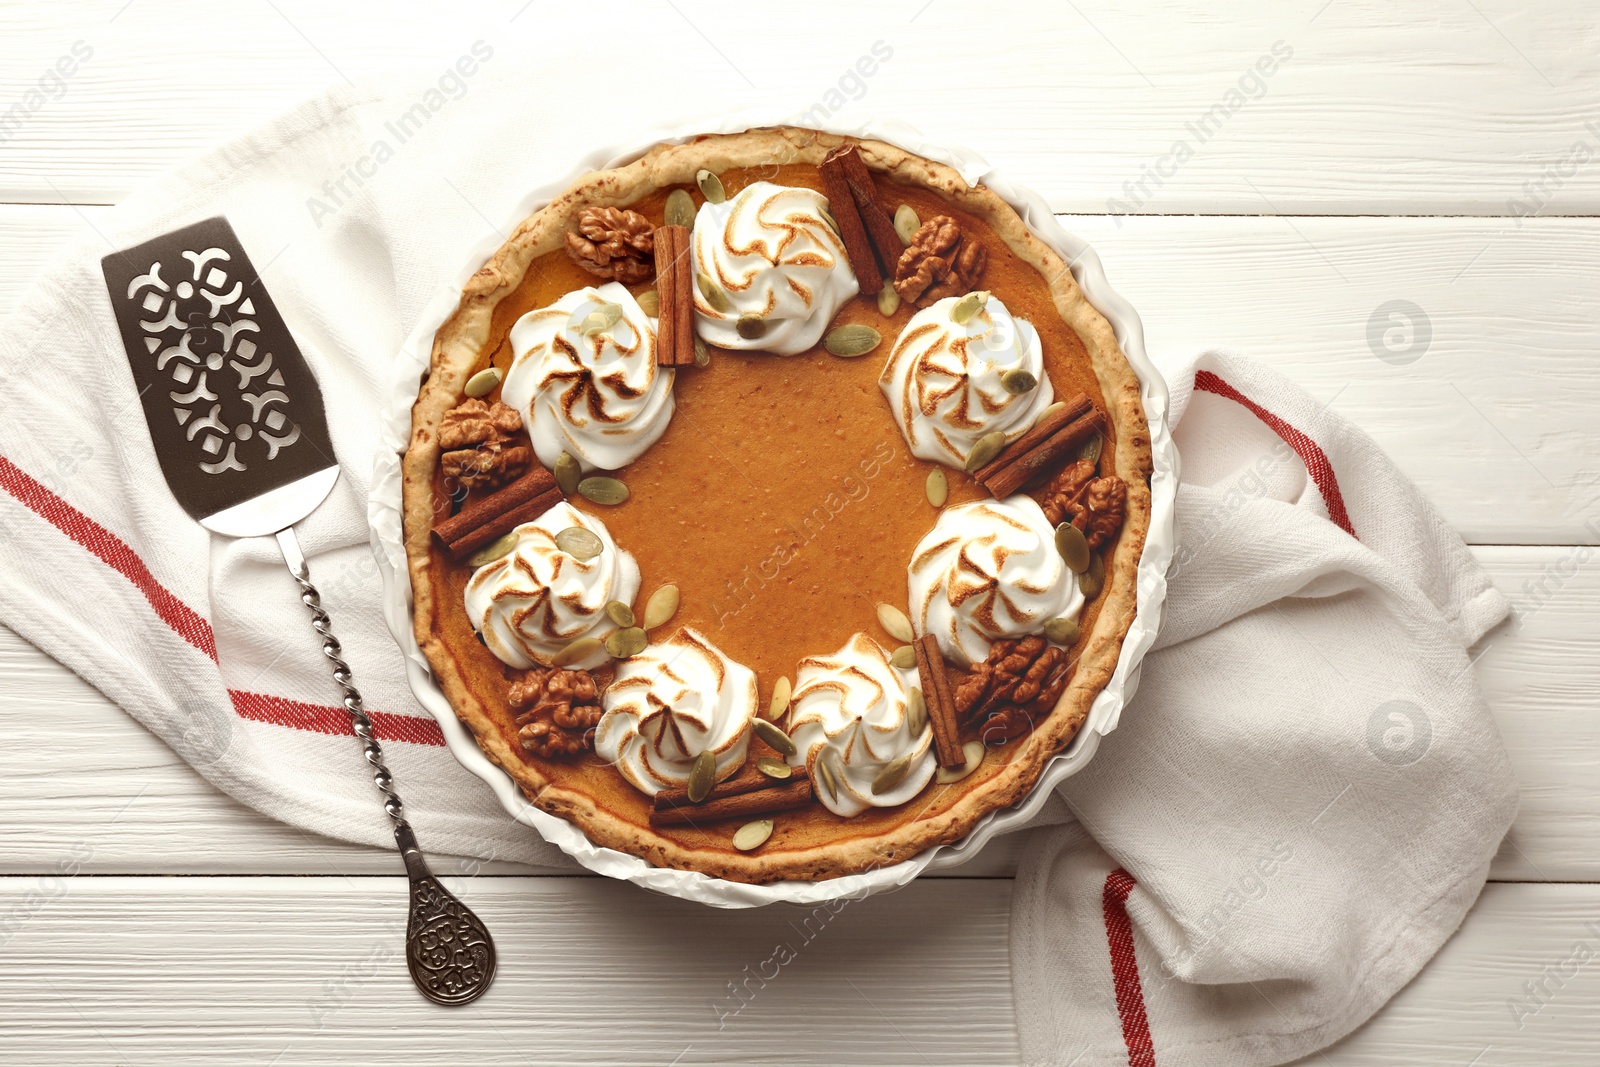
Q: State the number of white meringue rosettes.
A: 7